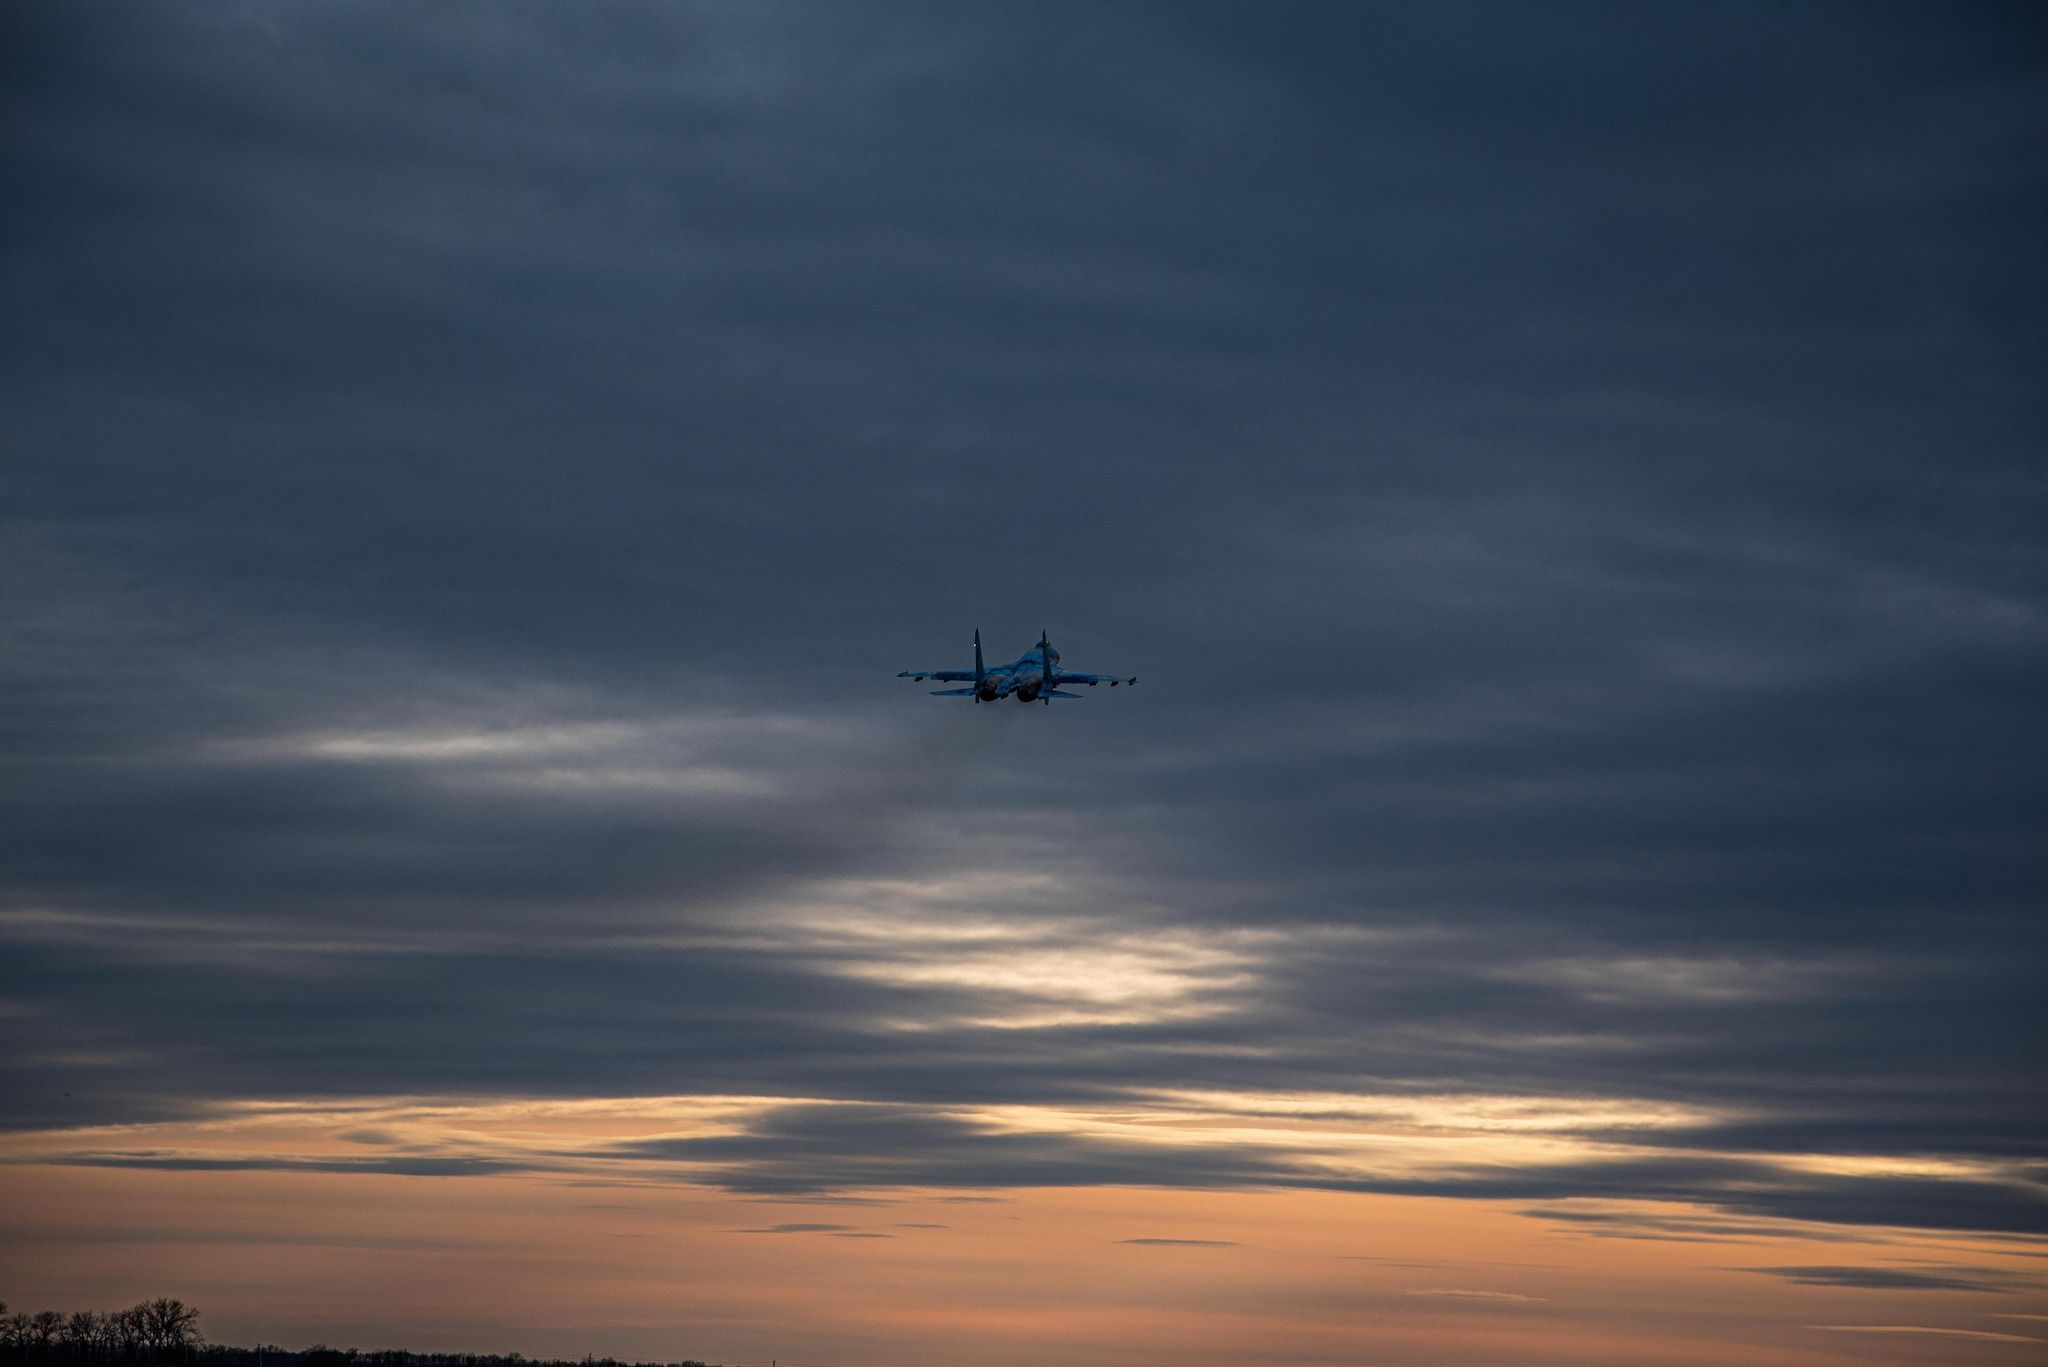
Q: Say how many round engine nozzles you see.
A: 2